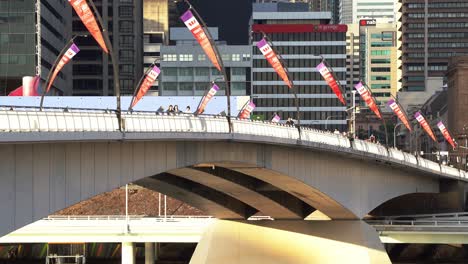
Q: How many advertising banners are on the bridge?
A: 13